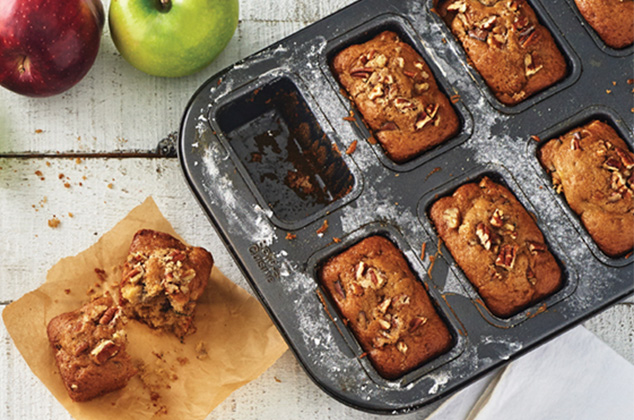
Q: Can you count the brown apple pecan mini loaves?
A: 7